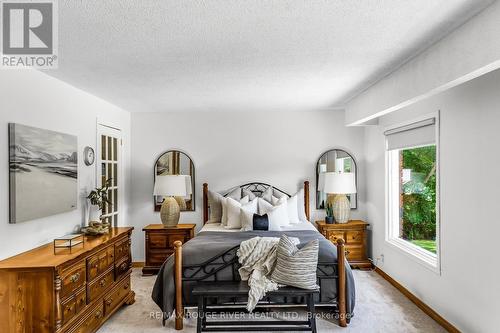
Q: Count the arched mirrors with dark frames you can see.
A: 2